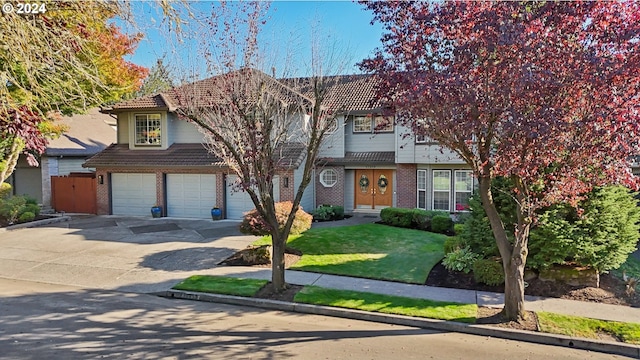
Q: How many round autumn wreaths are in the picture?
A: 2